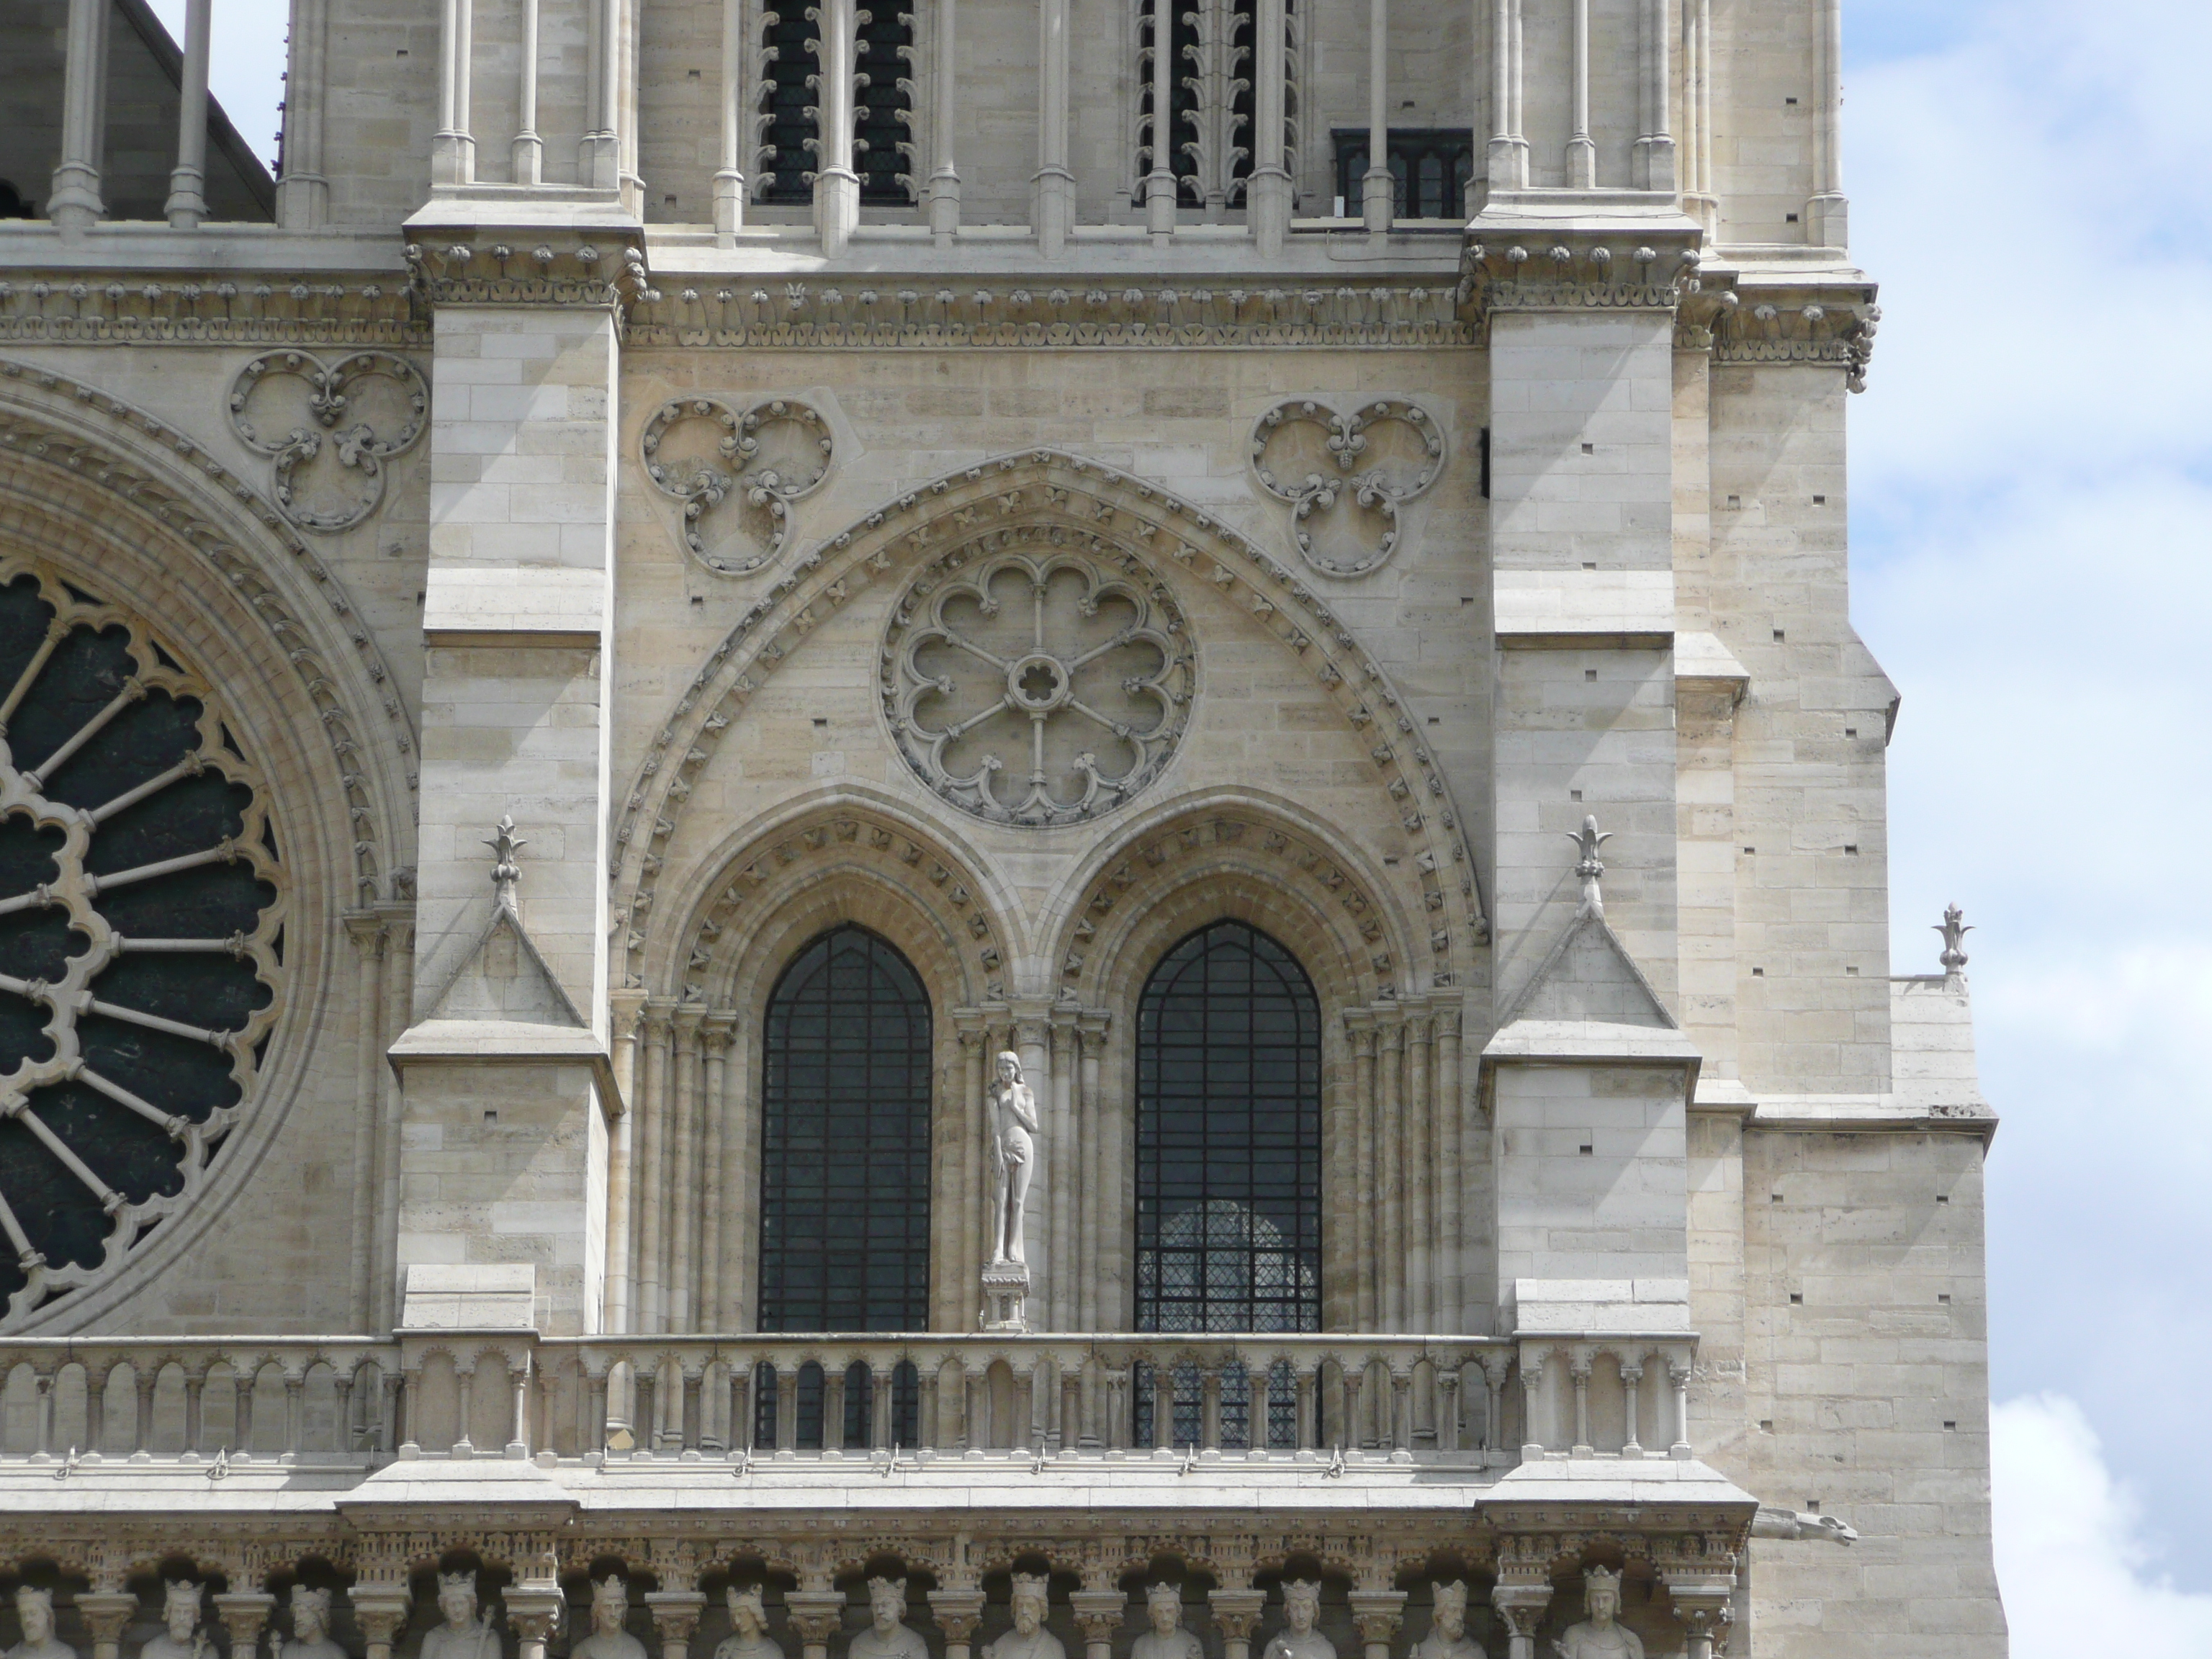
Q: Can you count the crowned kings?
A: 12